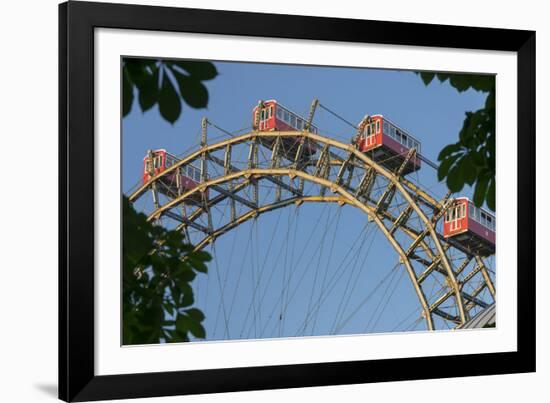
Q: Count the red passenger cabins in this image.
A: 4